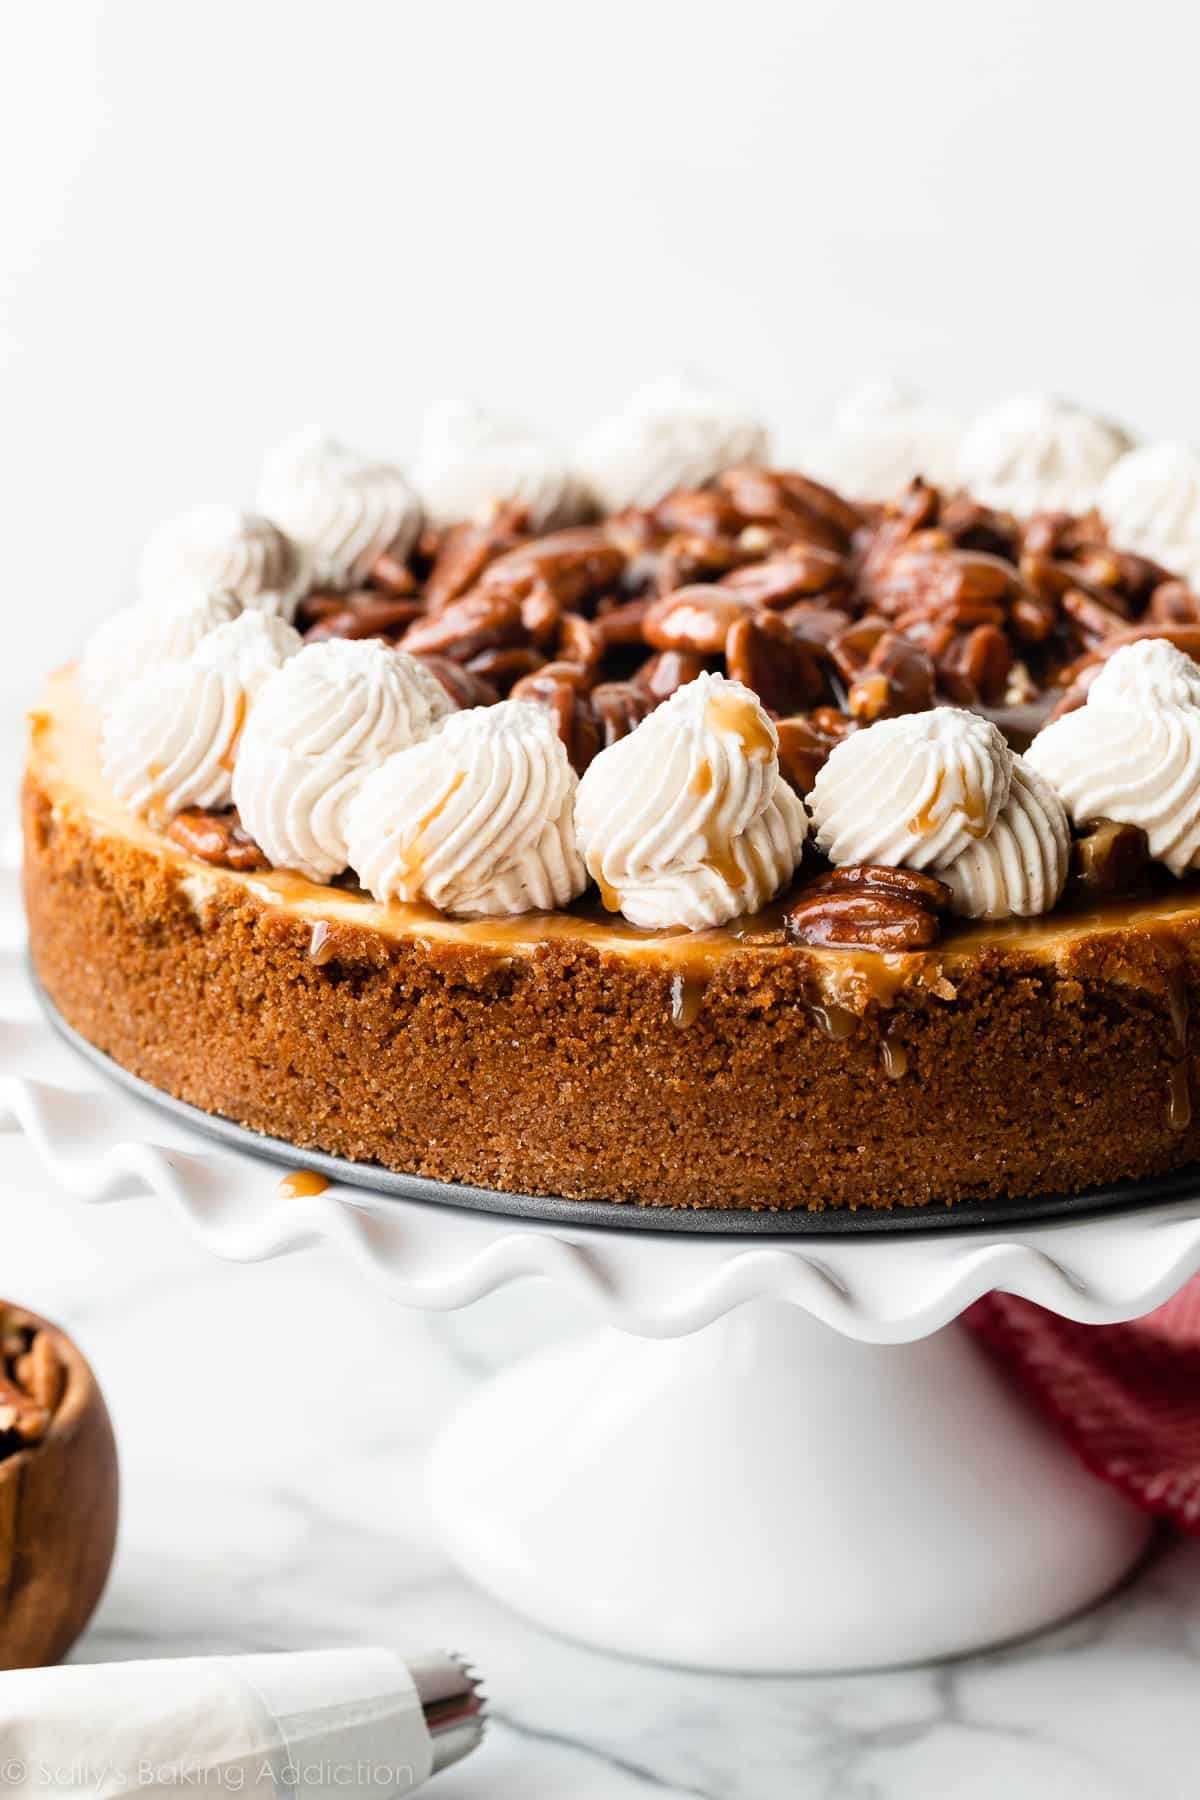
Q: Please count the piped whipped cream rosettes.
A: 14